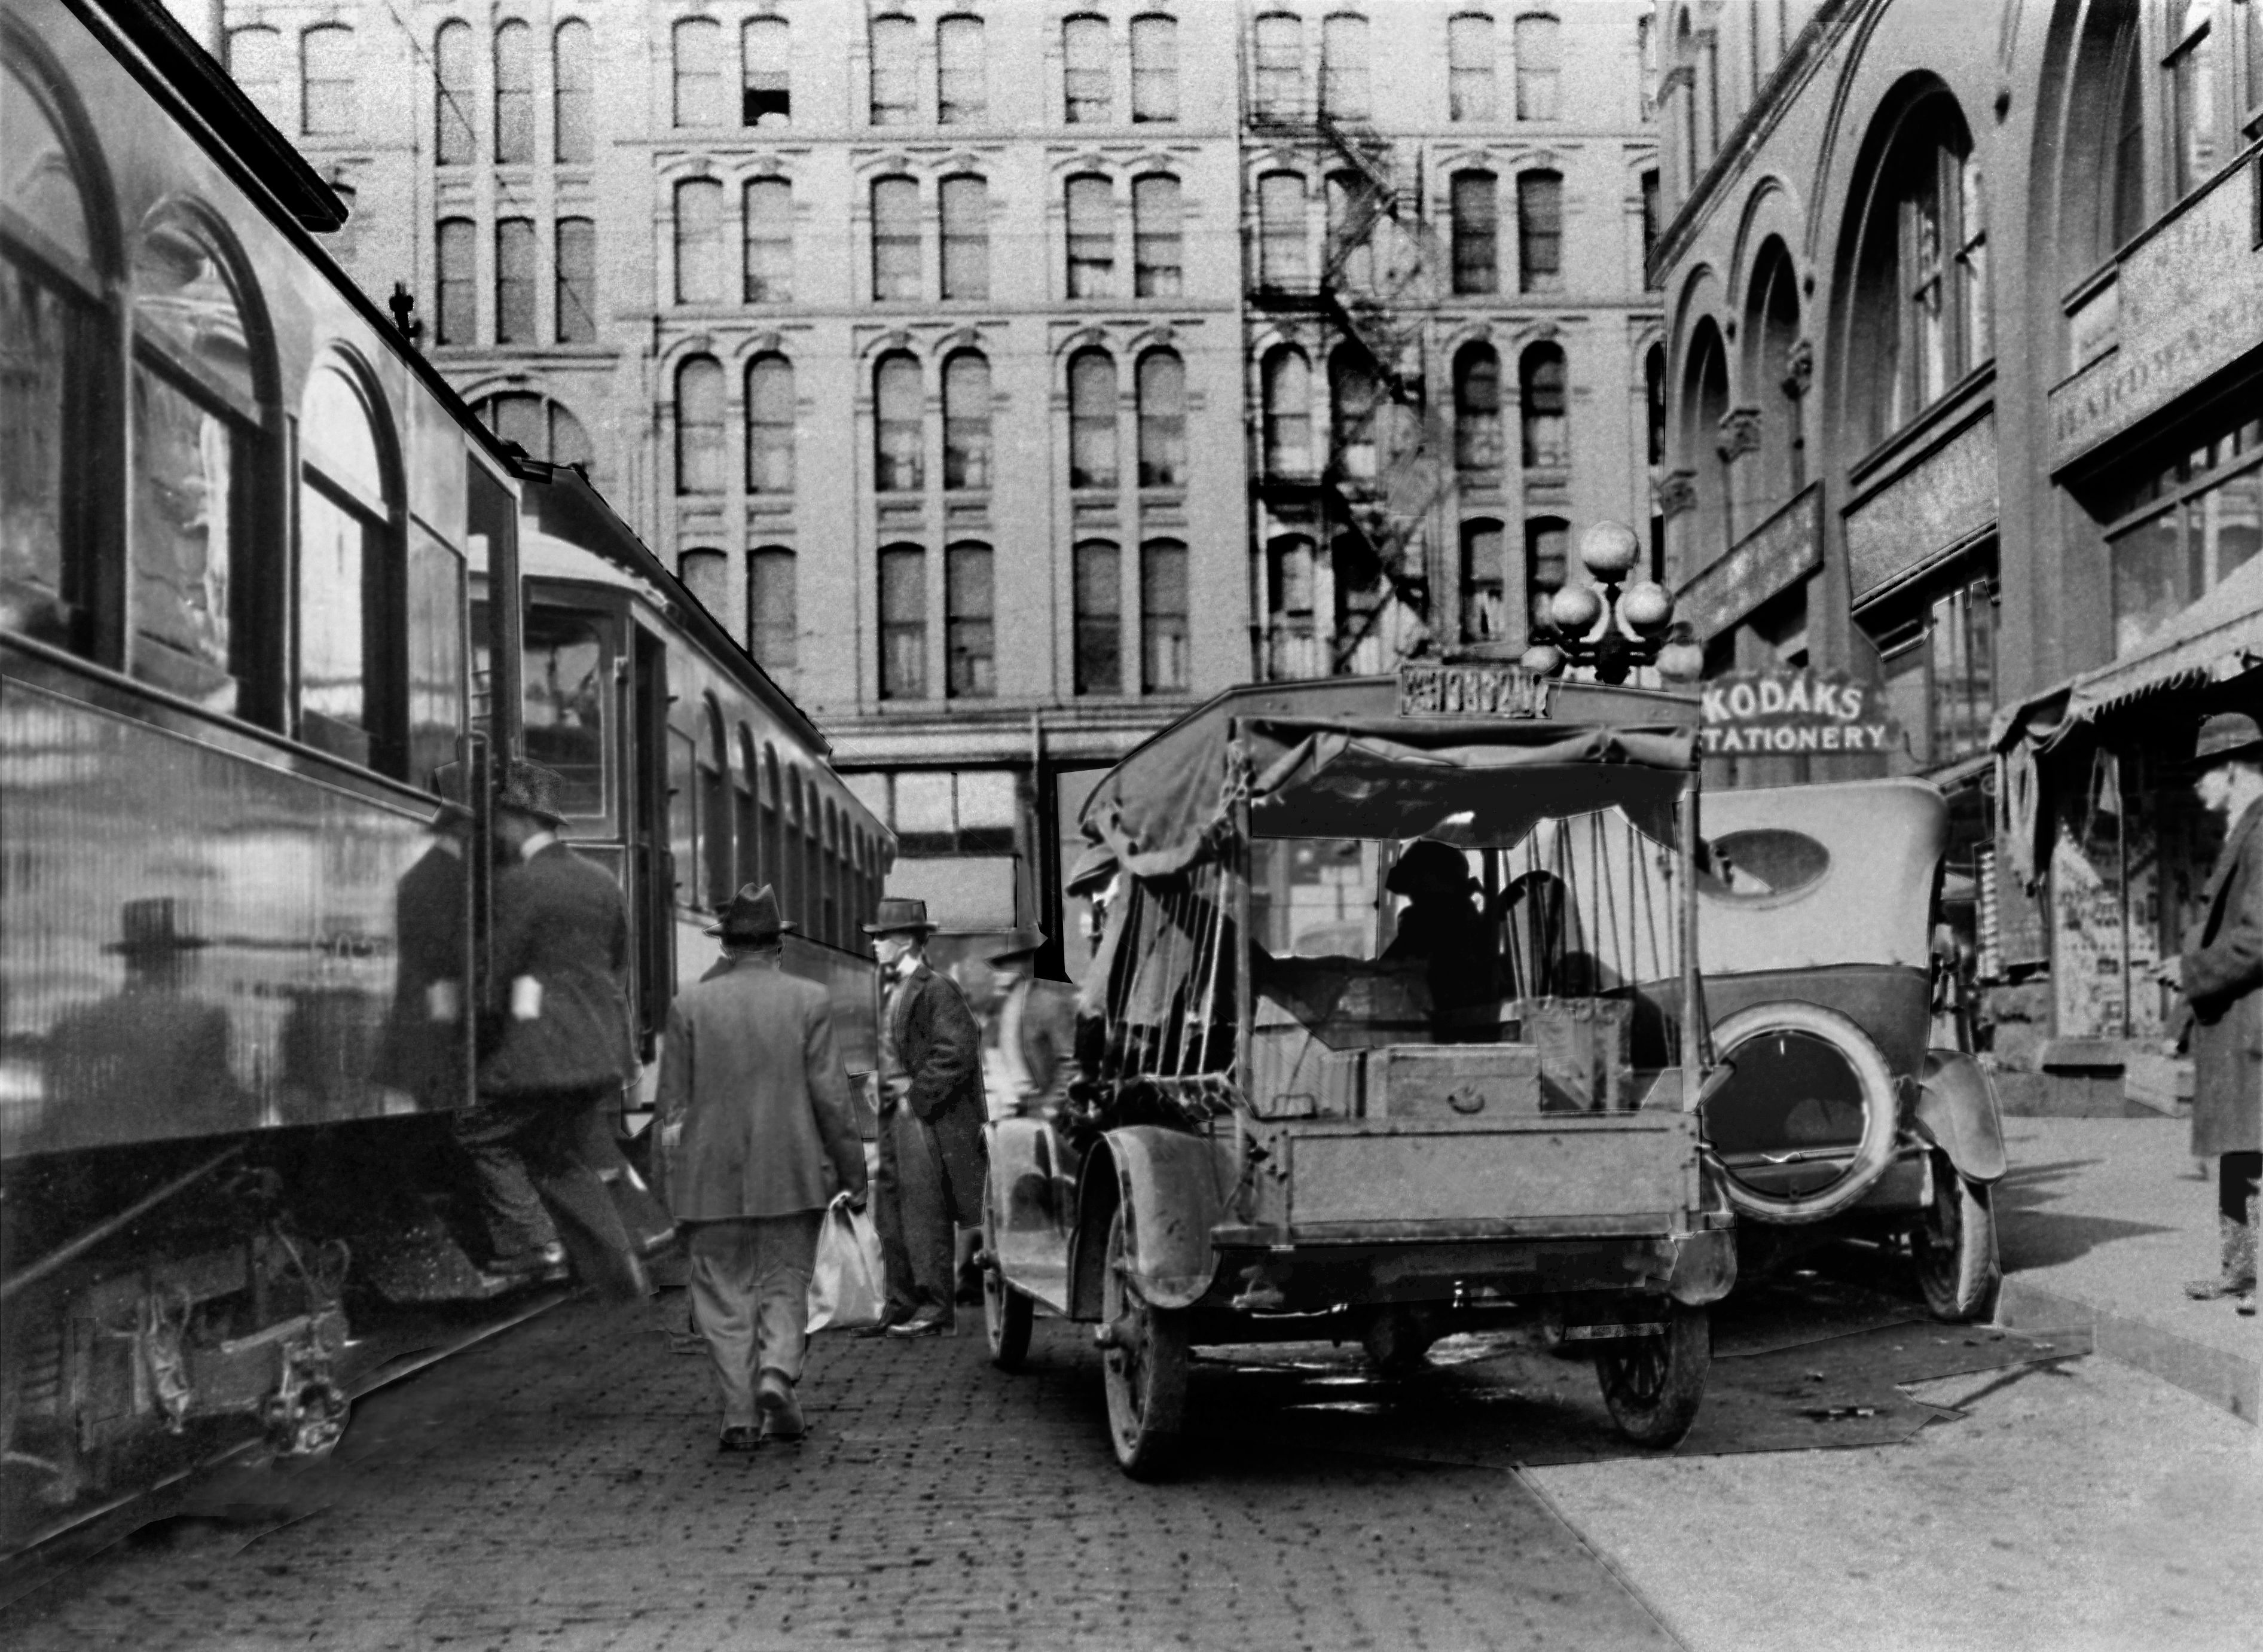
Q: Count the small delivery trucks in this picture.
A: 1